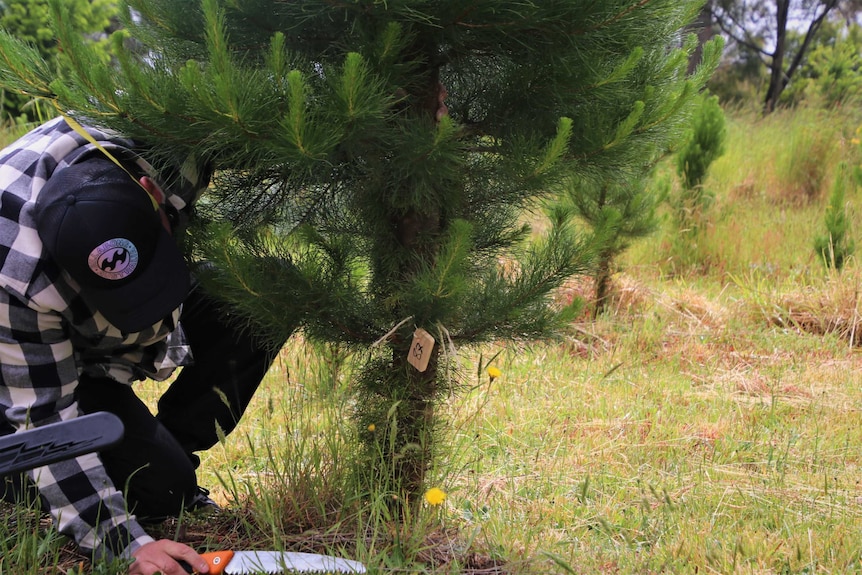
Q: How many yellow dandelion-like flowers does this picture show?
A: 3